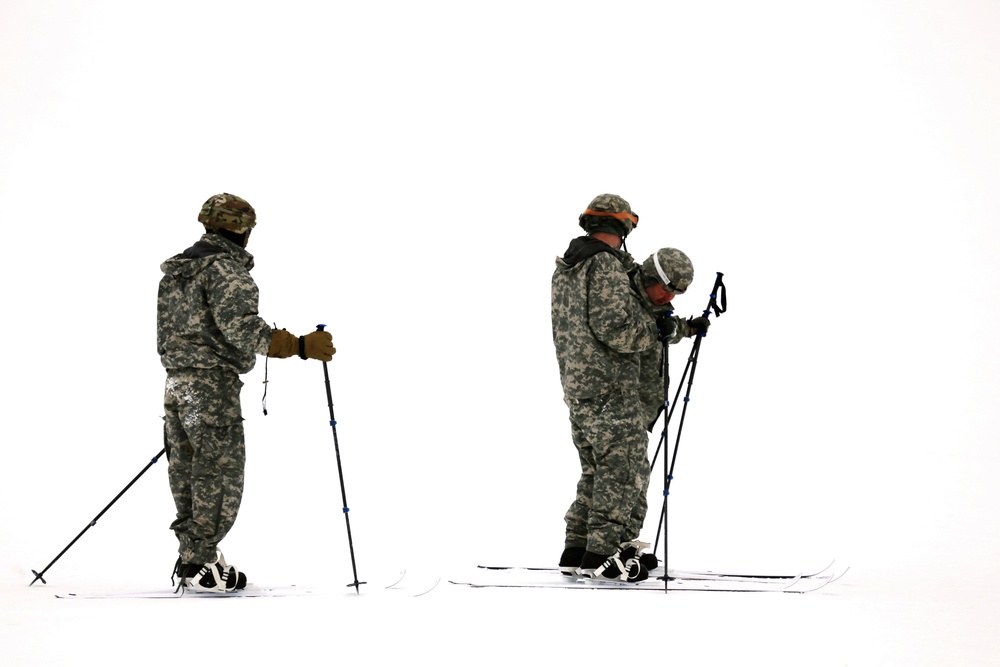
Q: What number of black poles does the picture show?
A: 5